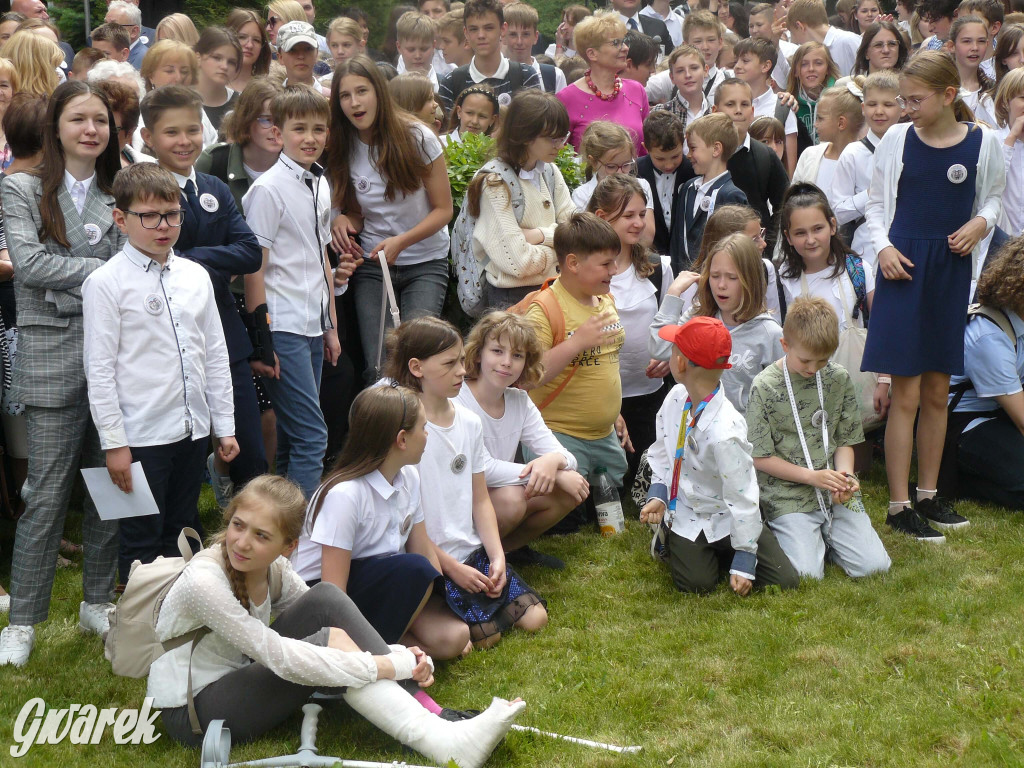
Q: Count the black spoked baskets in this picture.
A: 0